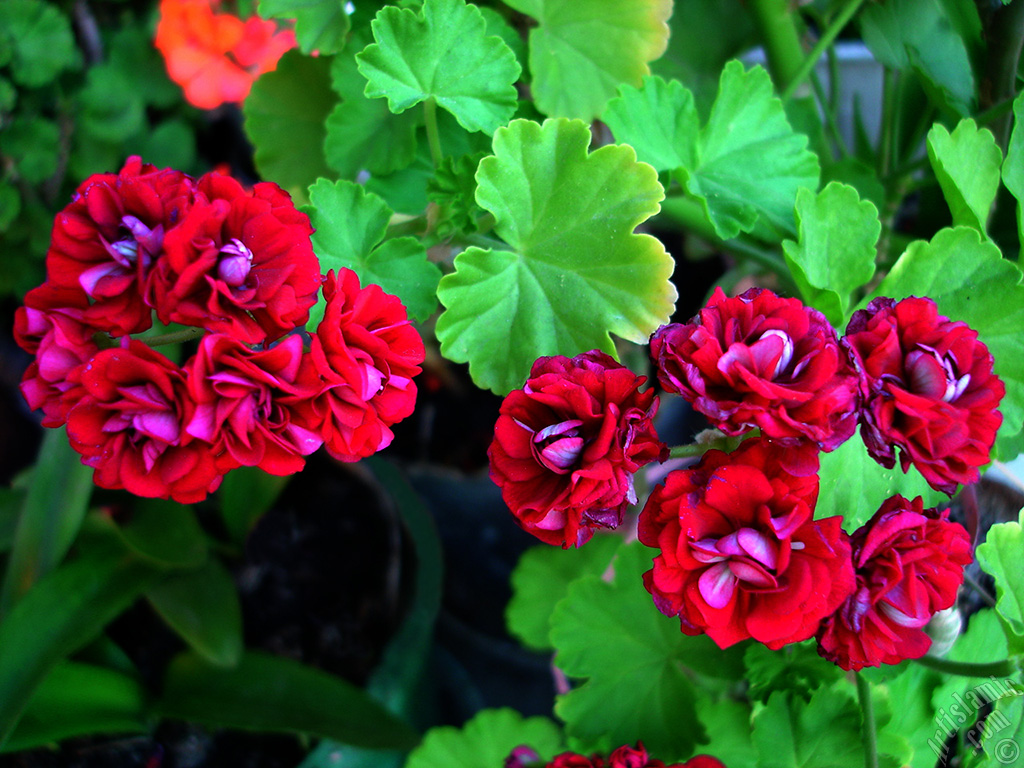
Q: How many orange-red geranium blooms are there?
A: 1